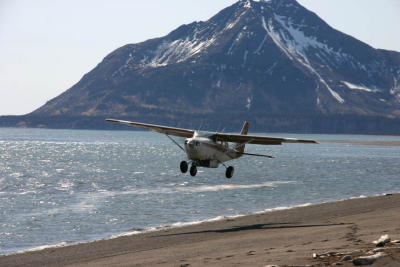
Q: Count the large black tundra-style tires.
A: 3